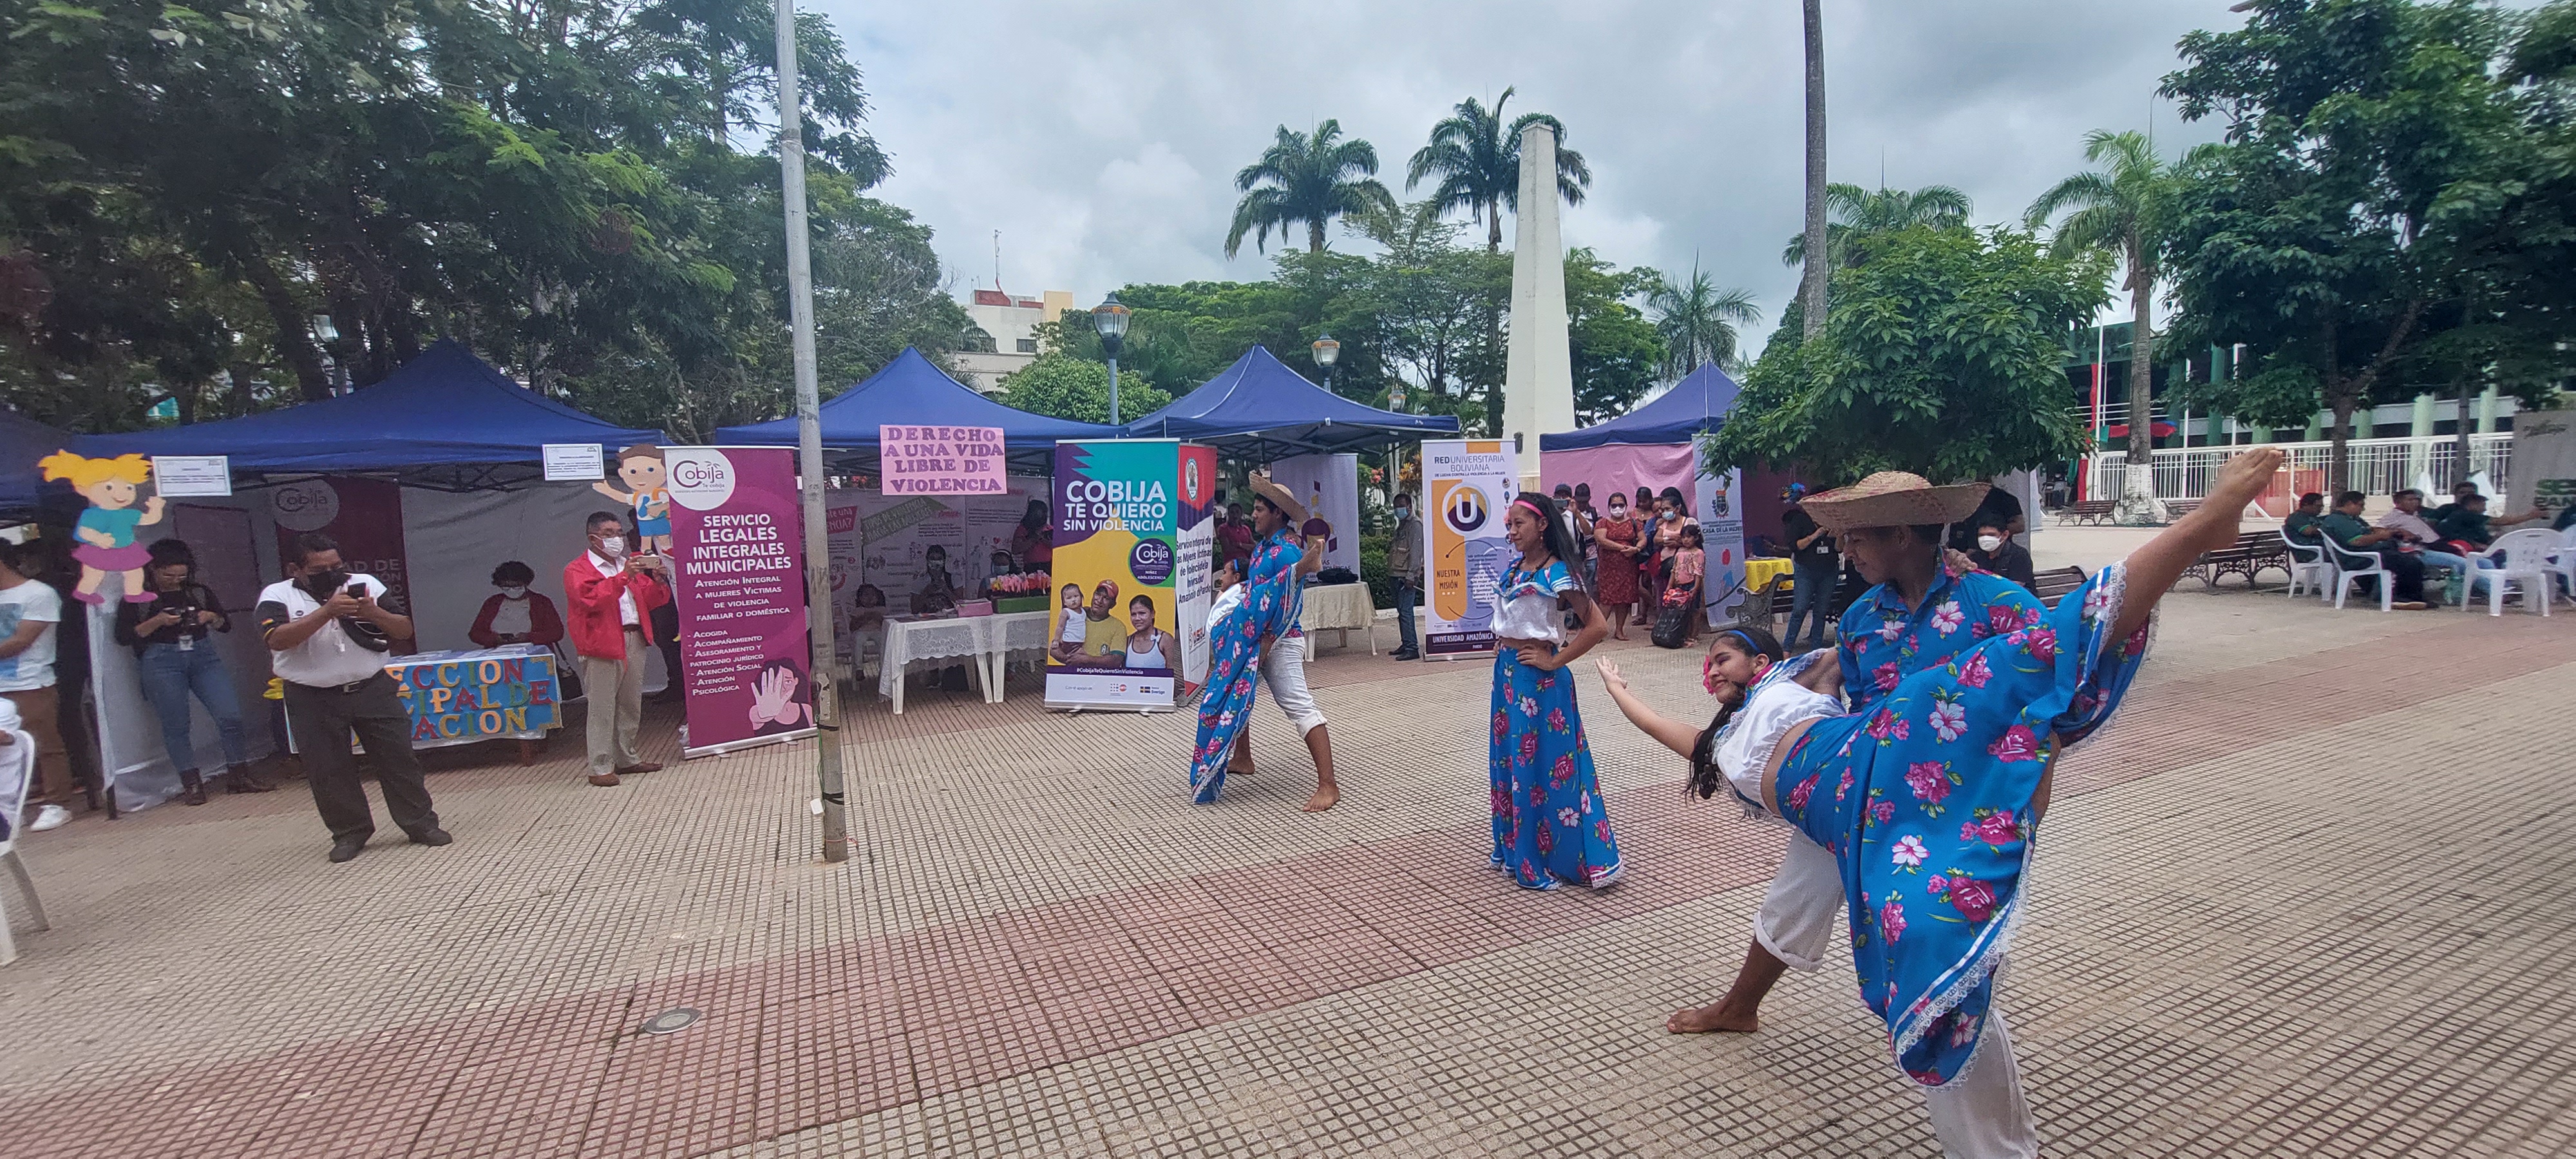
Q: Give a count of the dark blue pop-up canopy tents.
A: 5